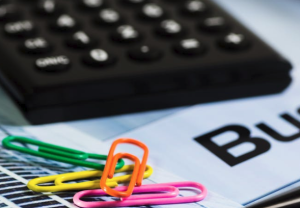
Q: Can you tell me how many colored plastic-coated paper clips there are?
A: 4